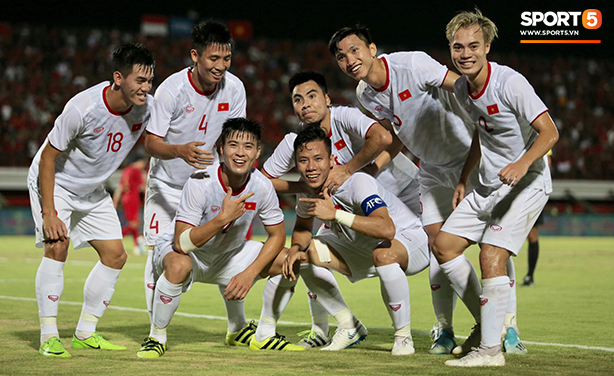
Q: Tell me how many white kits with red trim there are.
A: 7